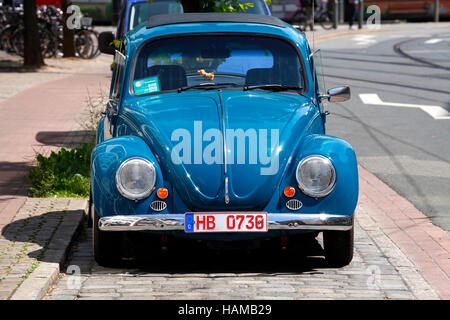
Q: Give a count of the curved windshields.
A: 1